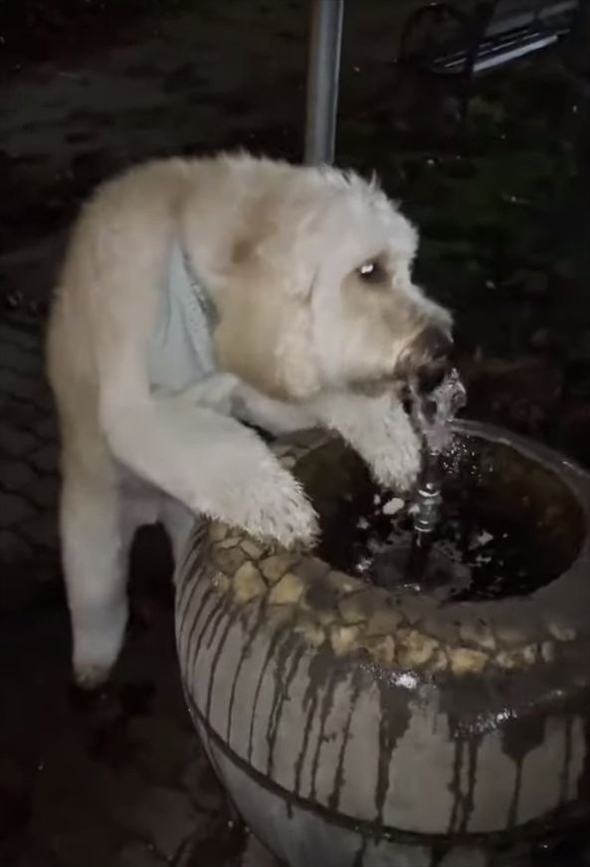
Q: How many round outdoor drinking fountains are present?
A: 1